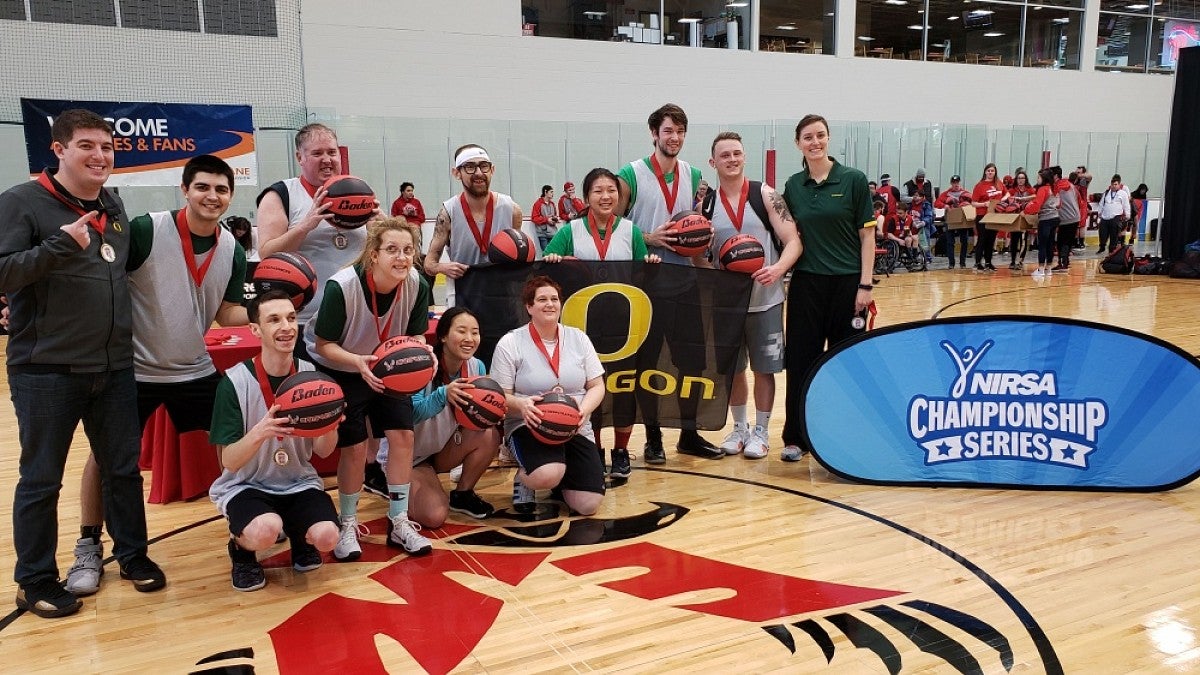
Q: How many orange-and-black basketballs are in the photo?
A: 9